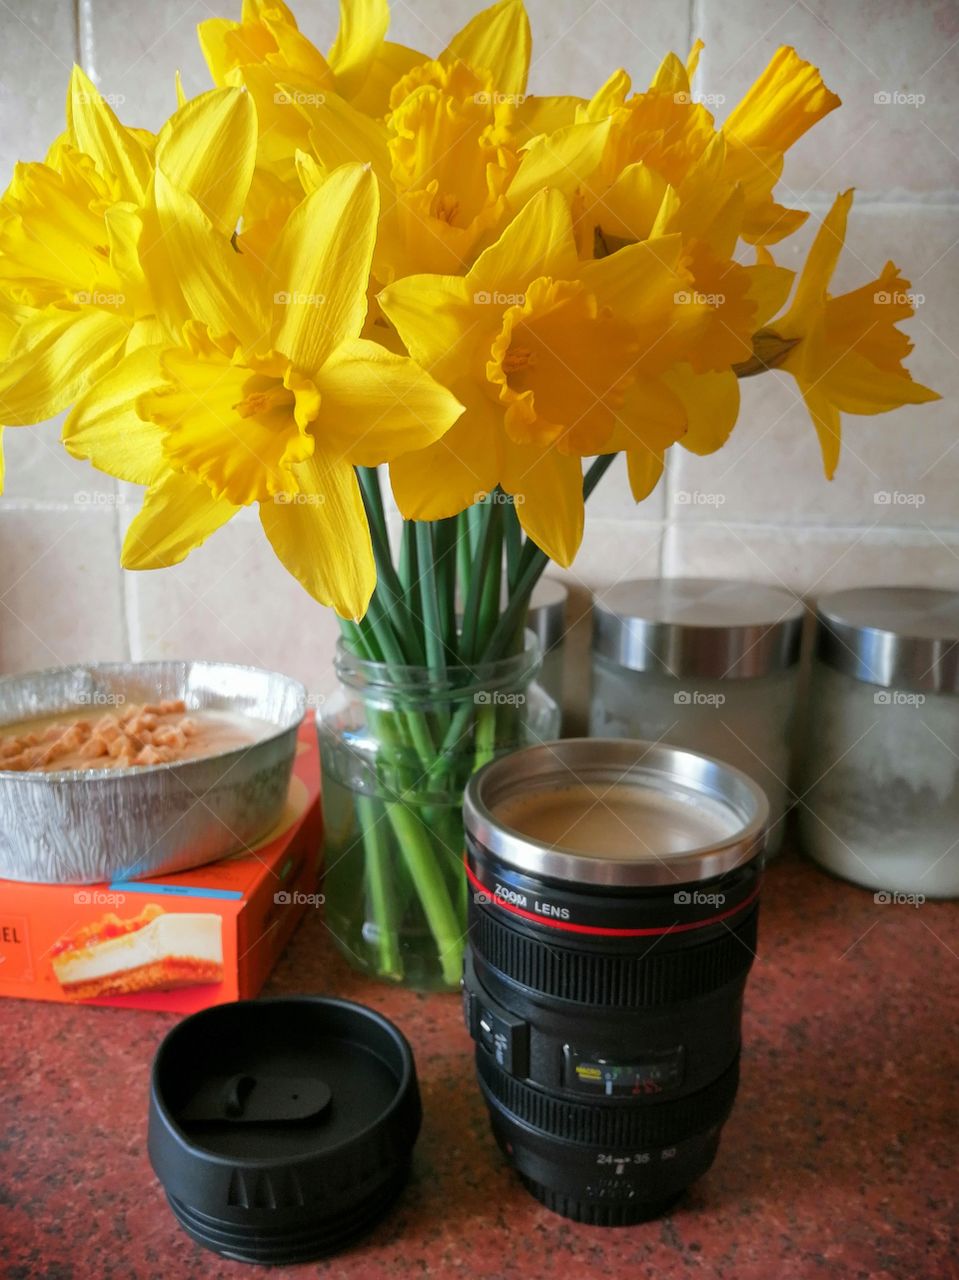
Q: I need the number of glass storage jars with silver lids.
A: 3